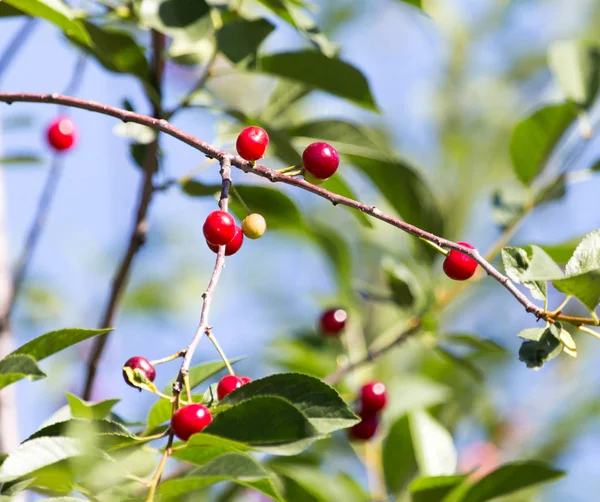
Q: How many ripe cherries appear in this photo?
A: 13